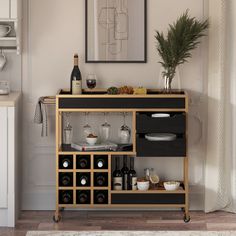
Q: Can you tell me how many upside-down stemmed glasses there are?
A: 4